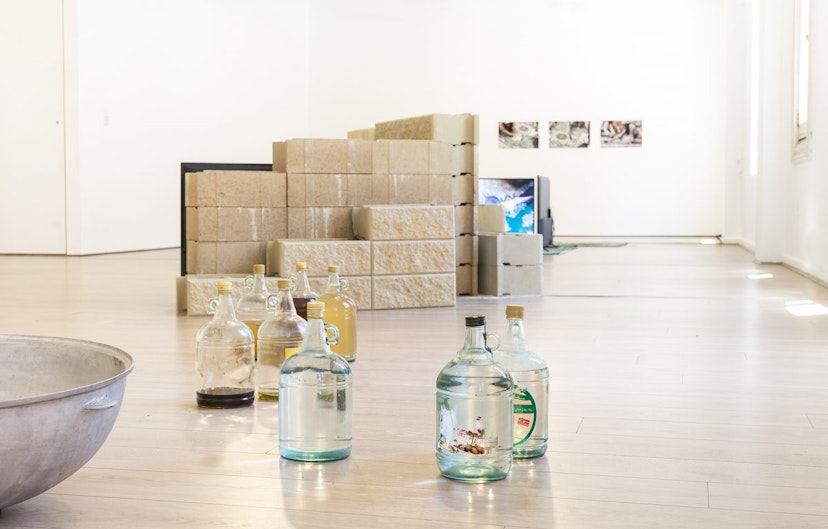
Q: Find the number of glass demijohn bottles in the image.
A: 8